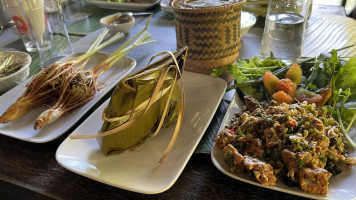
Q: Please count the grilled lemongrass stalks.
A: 2